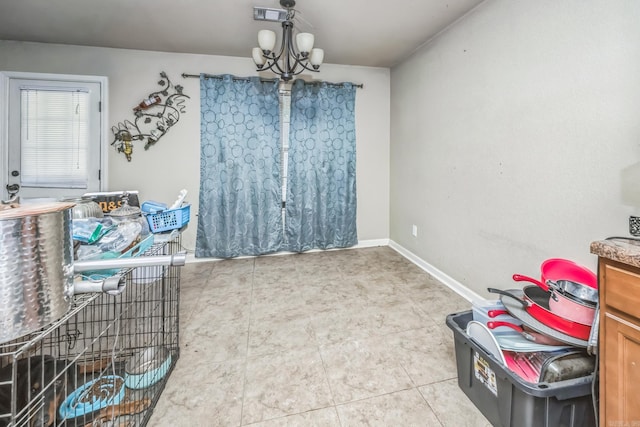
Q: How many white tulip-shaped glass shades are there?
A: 4